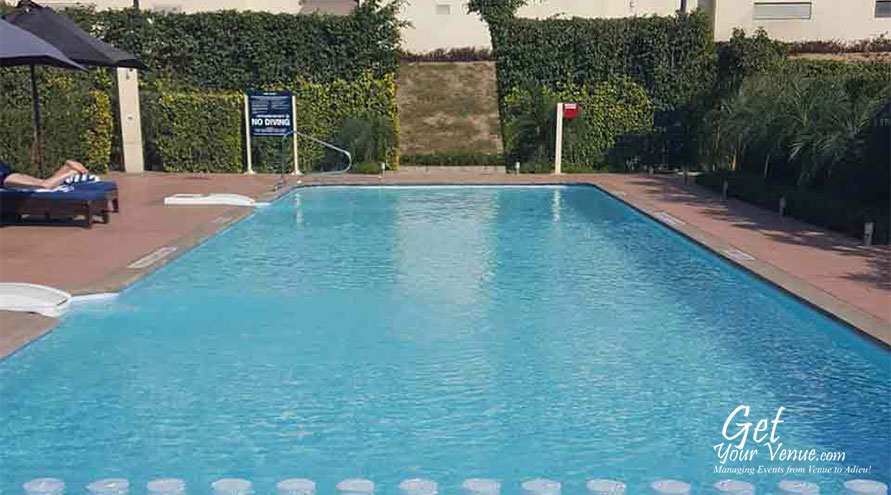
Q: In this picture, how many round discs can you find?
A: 14